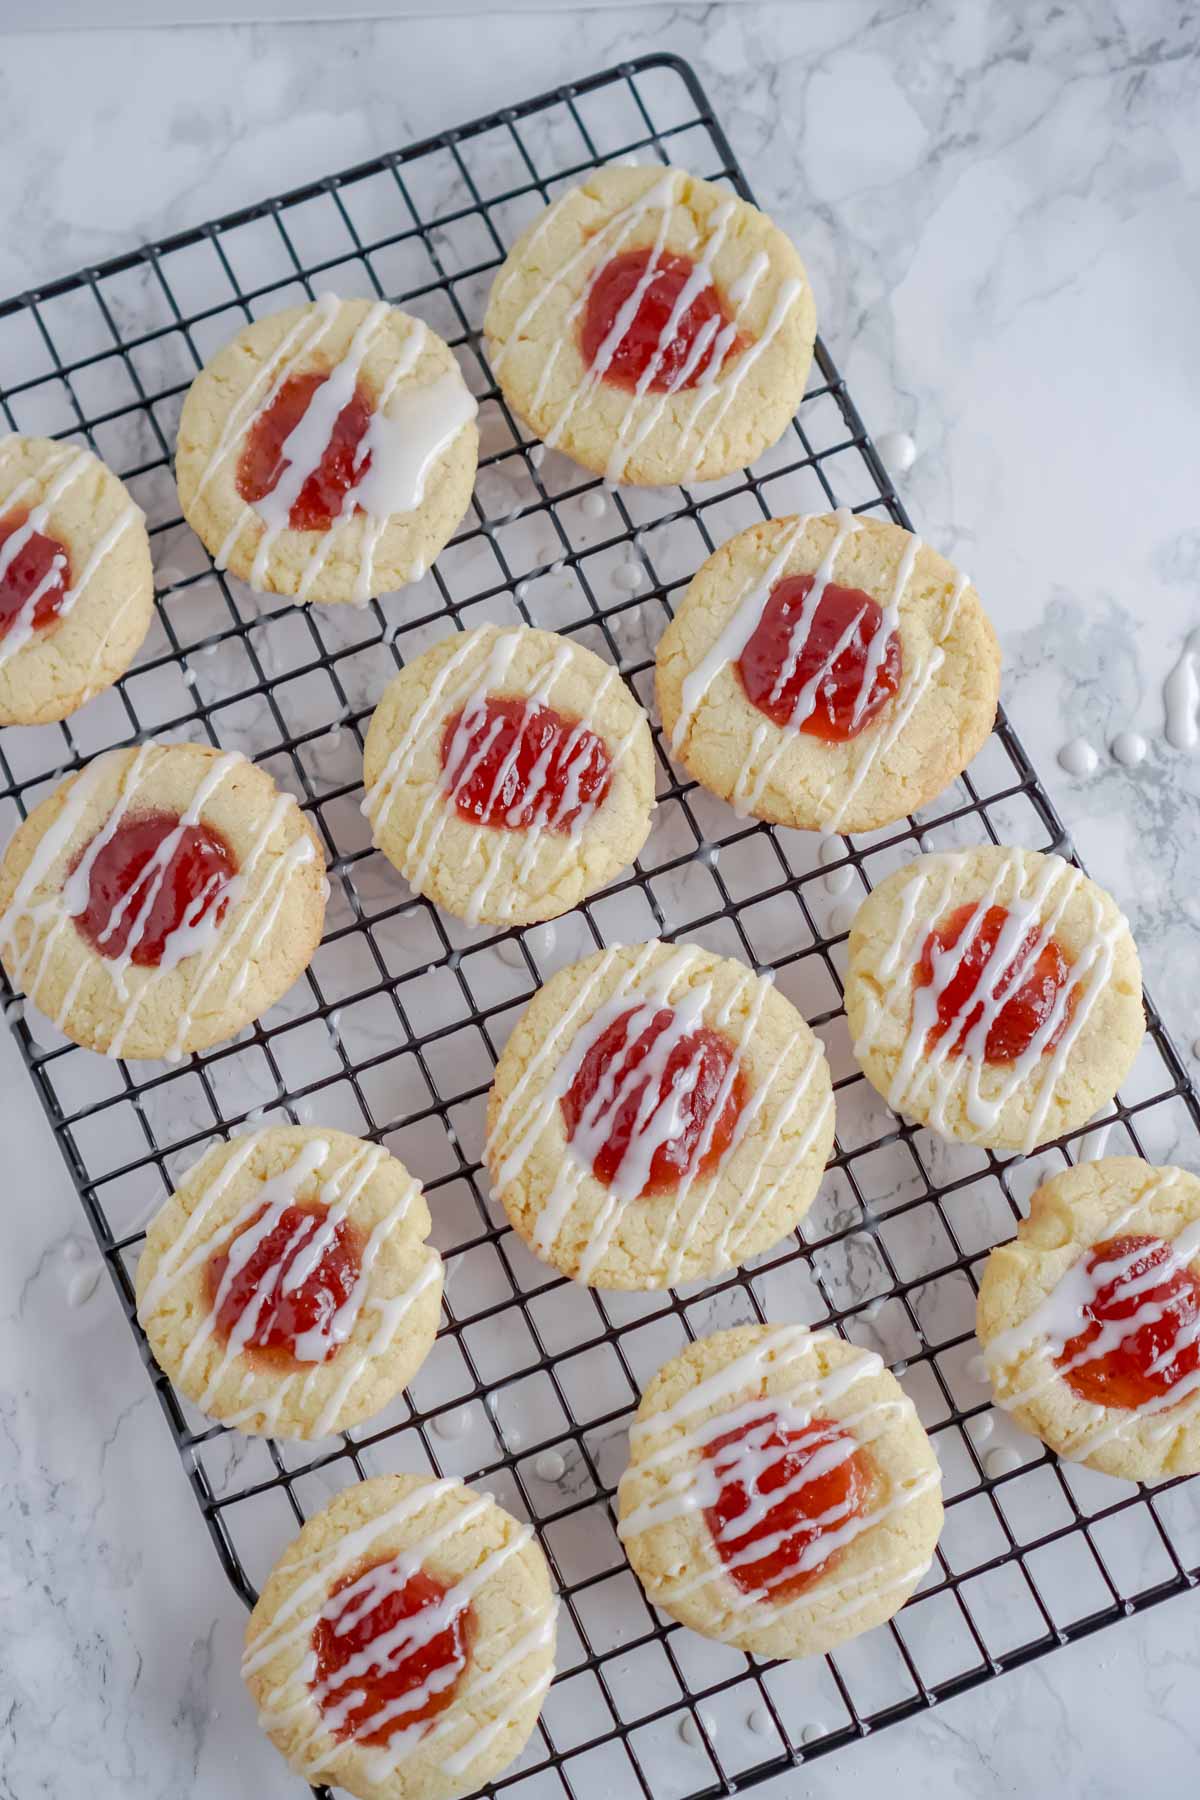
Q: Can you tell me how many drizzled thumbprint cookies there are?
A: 12